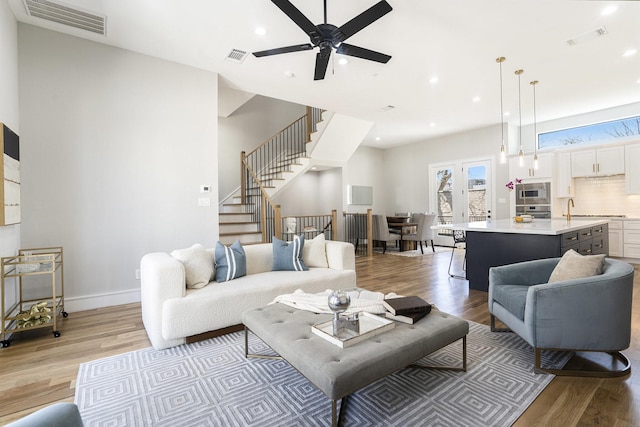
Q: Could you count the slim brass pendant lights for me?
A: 3